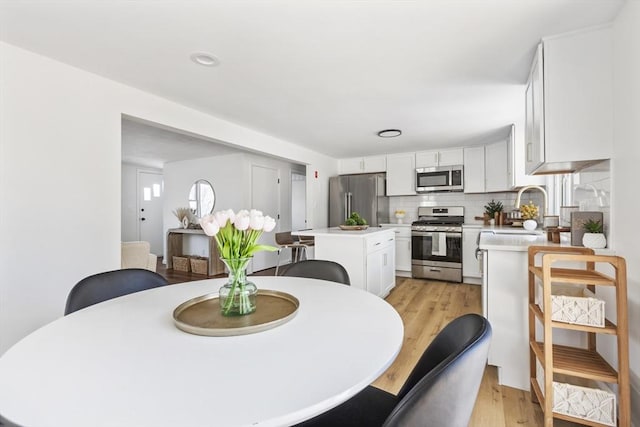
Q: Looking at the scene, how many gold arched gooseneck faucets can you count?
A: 1